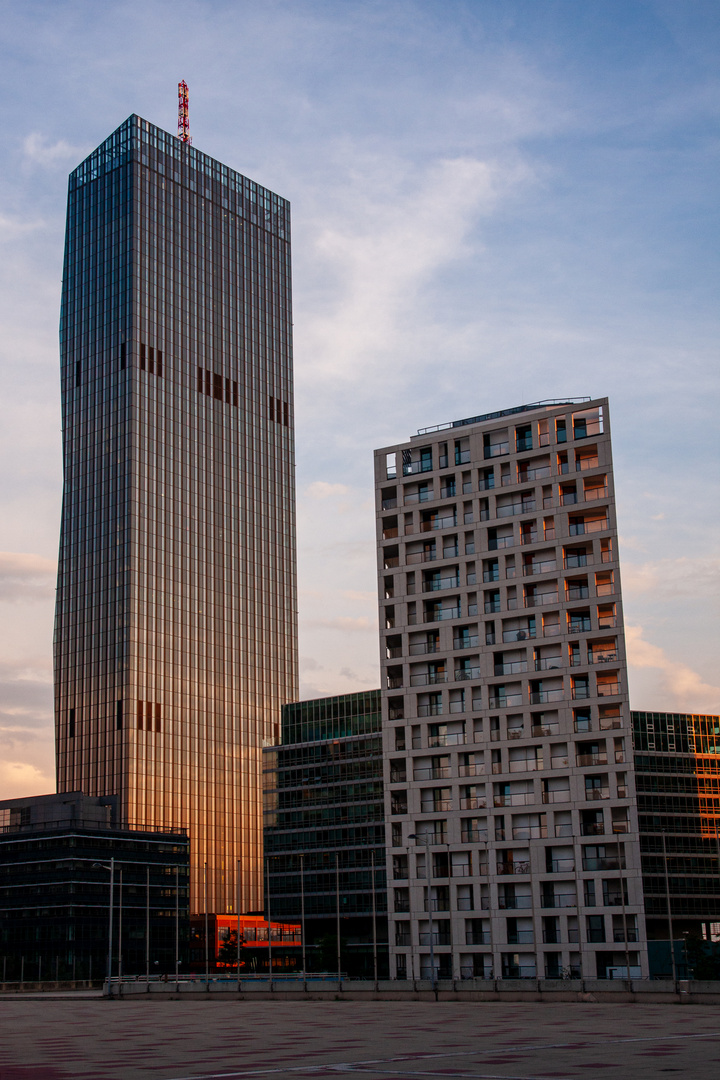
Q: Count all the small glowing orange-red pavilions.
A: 1